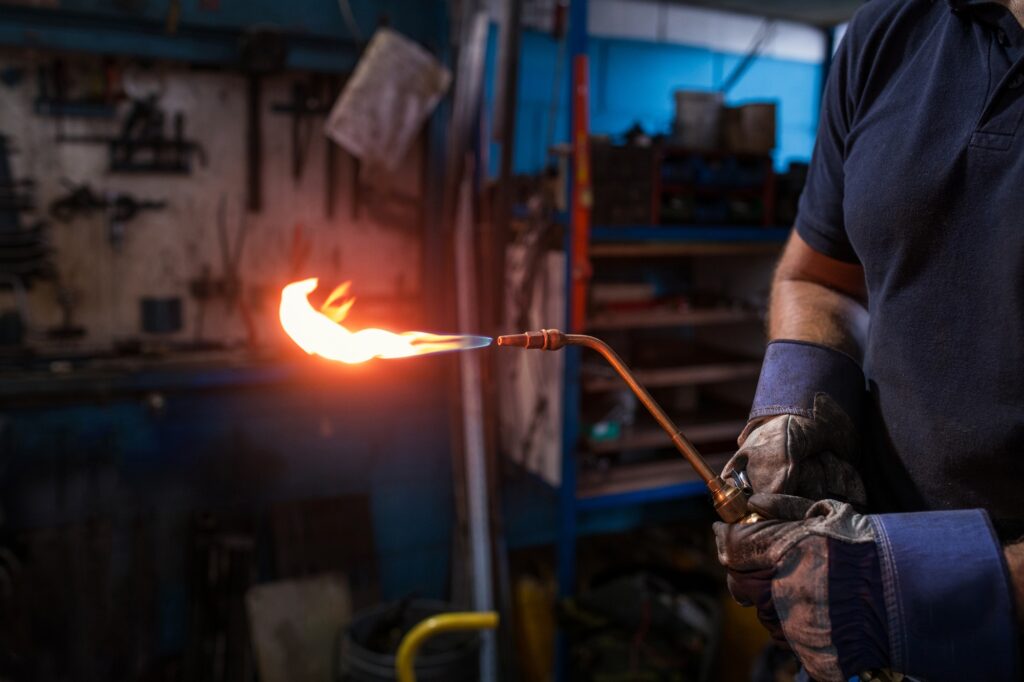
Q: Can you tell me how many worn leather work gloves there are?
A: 2